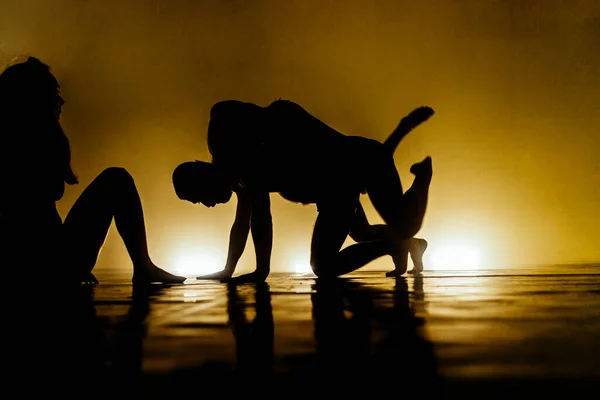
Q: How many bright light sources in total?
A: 3